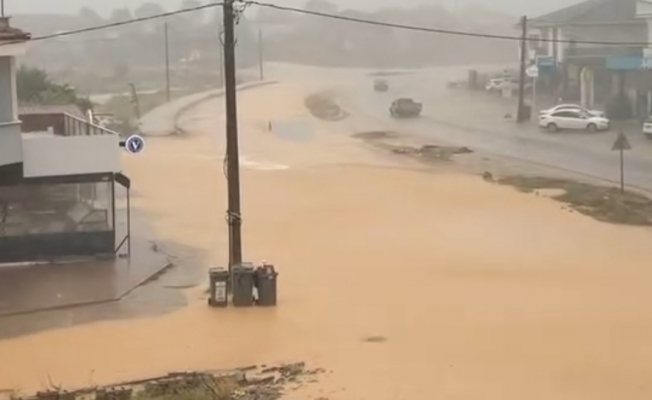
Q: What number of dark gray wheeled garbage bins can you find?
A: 3